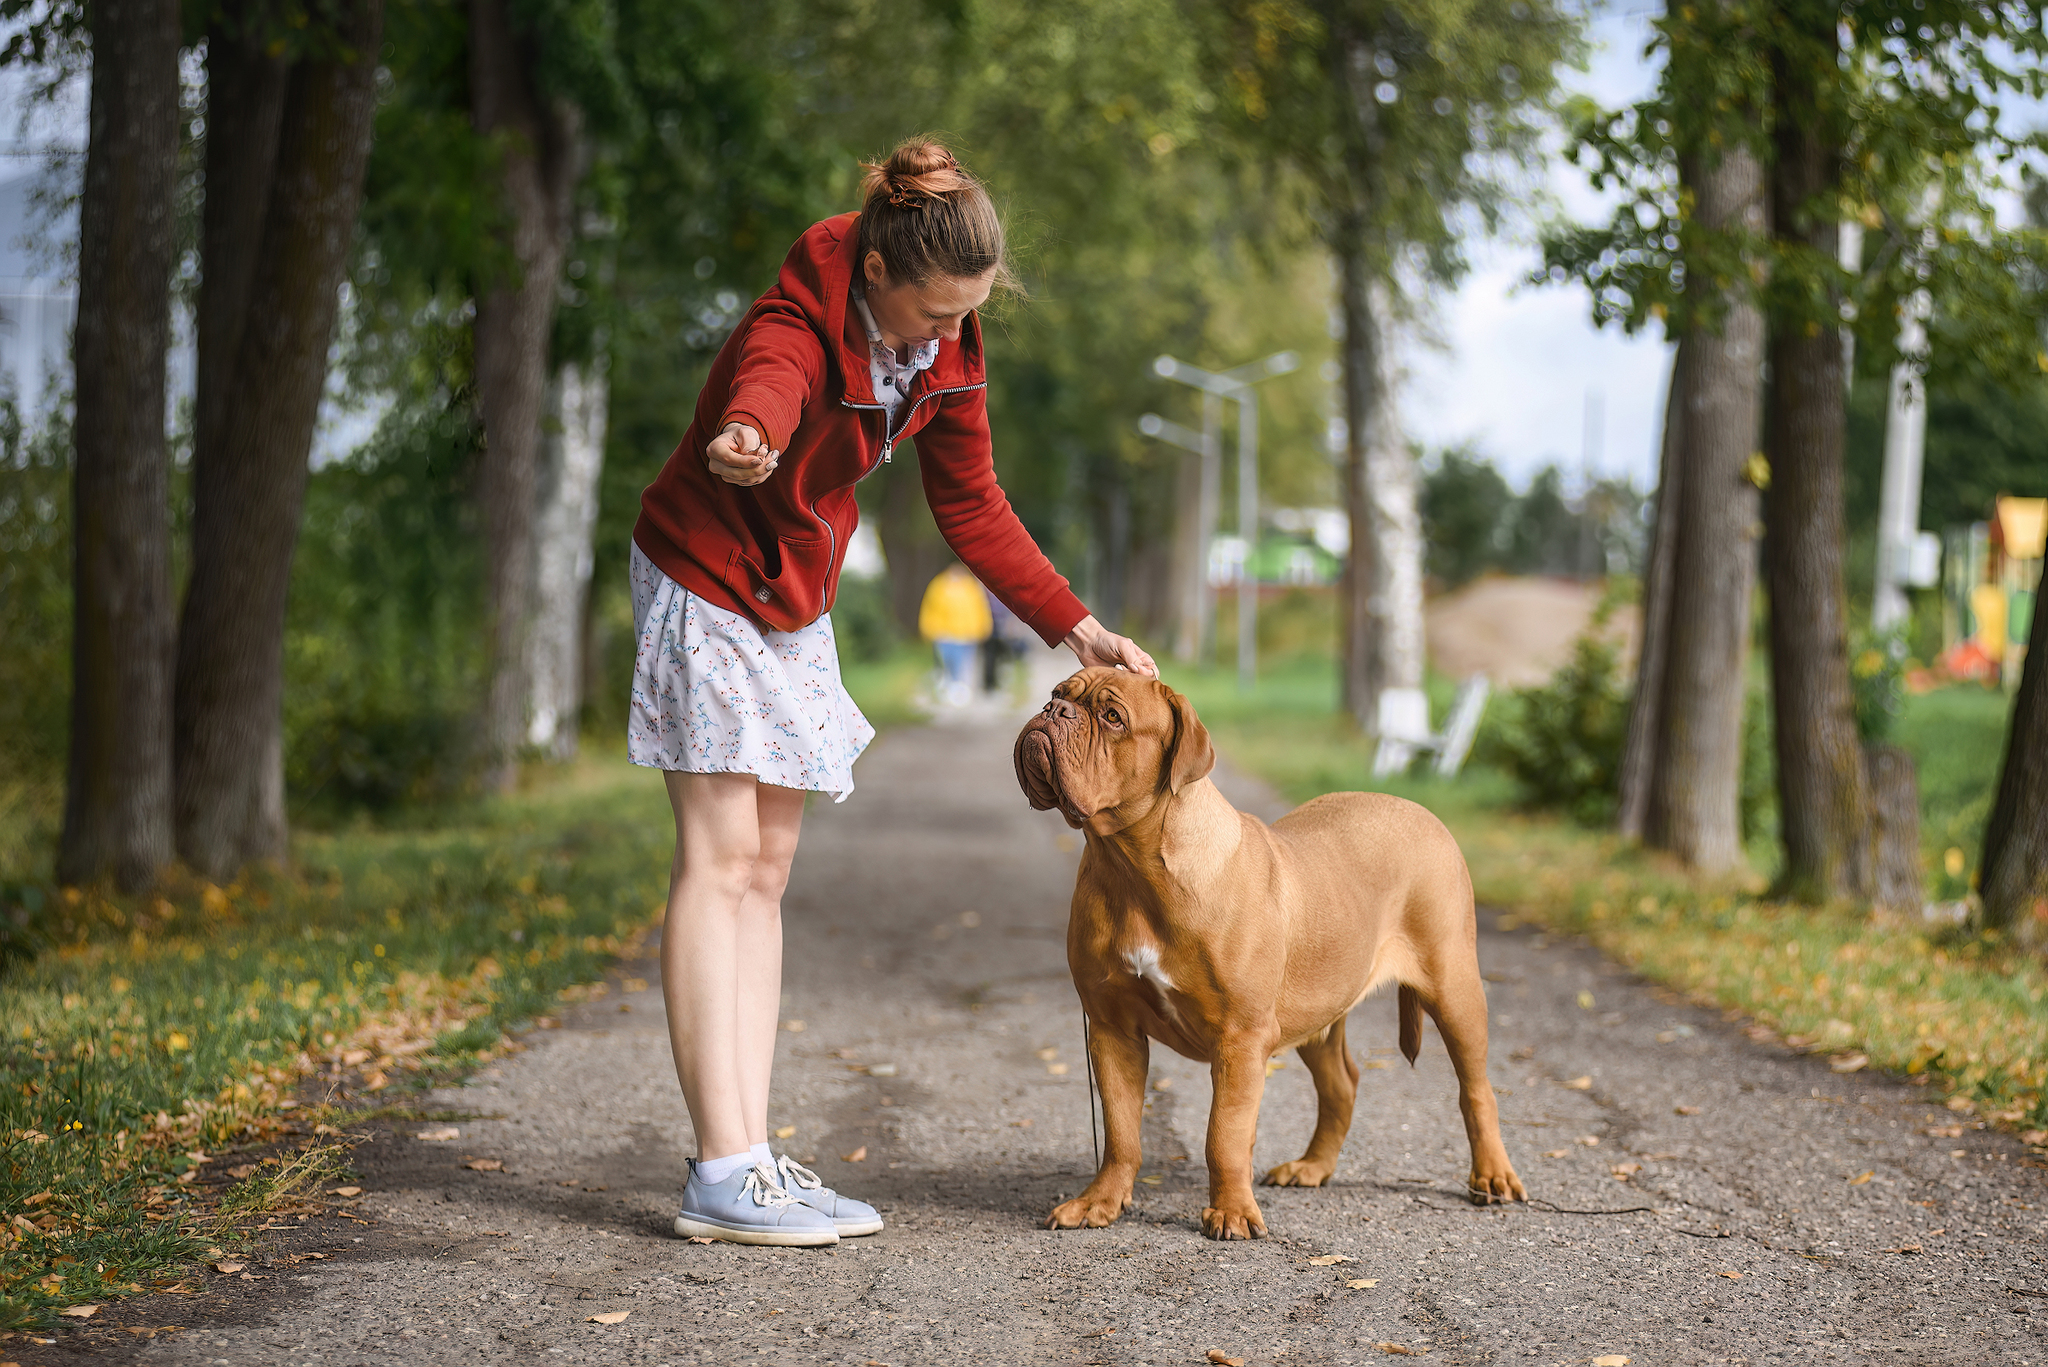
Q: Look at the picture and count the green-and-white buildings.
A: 1